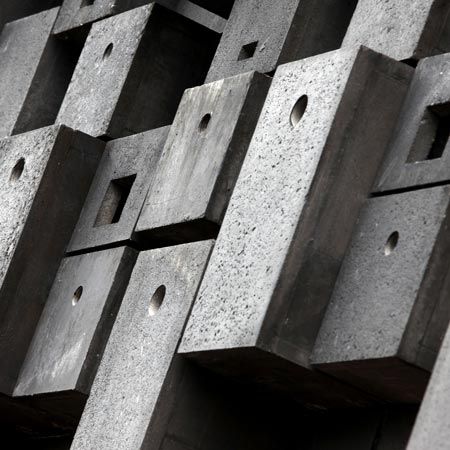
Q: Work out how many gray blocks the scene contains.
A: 14